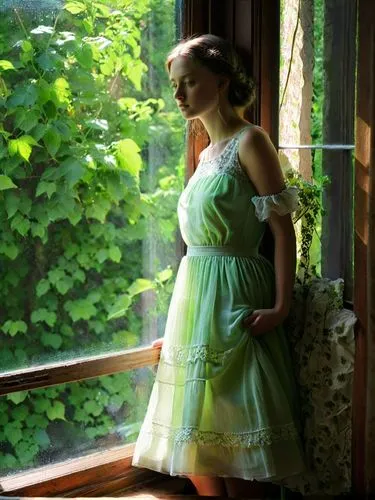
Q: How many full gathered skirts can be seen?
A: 1